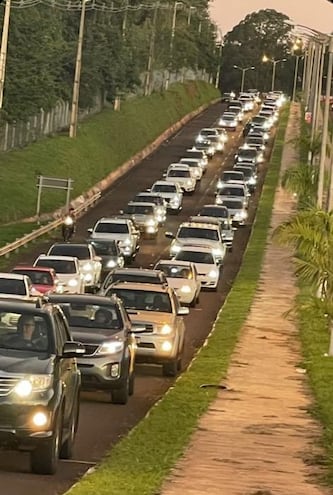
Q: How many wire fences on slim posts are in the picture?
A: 1